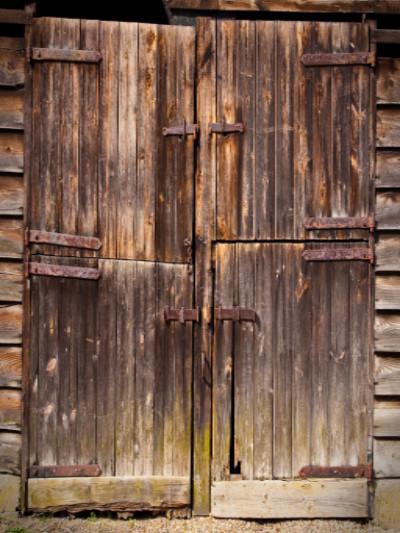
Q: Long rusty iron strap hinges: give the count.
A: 8